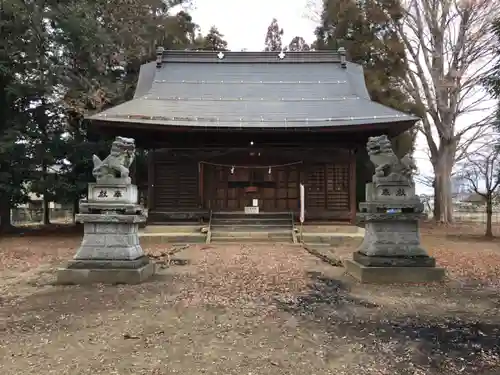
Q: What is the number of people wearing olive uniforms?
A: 0